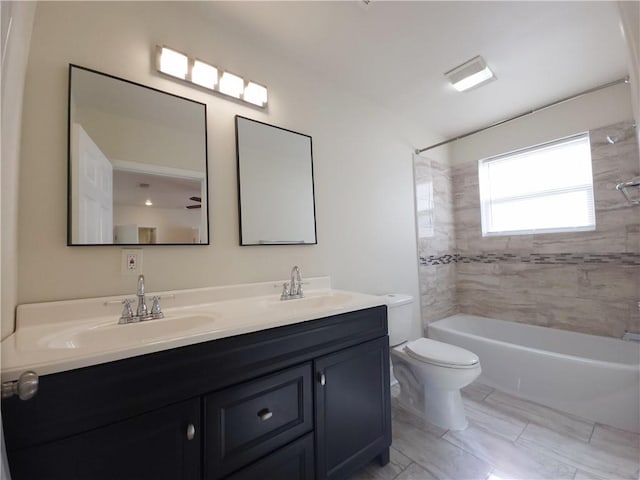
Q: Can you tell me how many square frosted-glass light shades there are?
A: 4